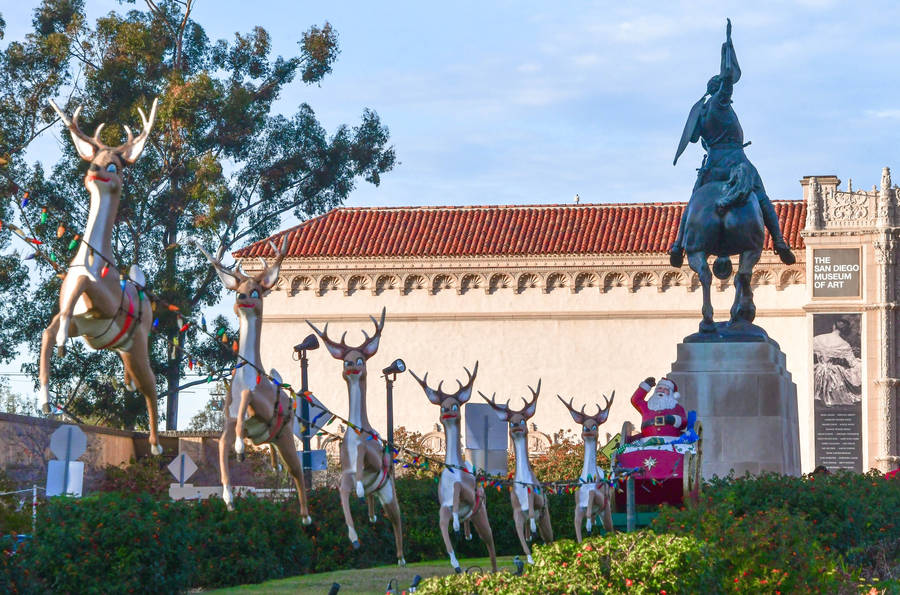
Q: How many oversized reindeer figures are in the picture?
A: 6